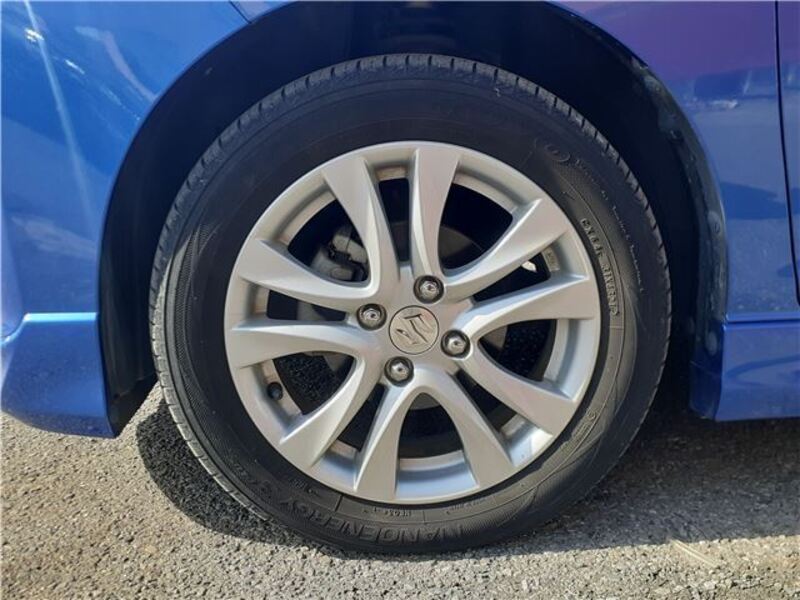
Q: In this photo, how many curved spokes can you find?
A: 10